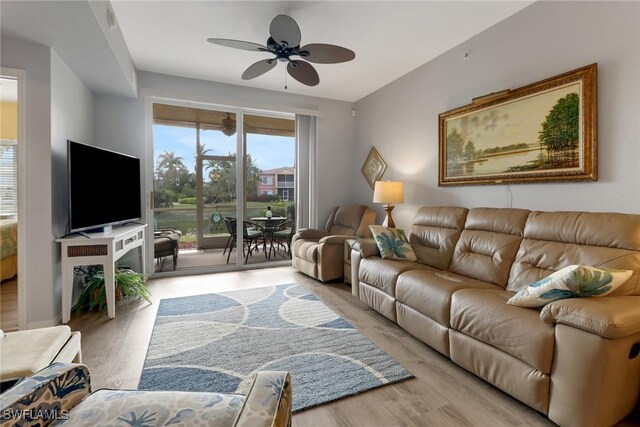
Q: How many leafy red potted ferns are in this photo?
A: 0